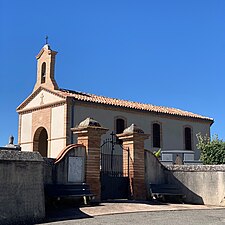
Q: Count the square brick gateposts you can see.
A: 2